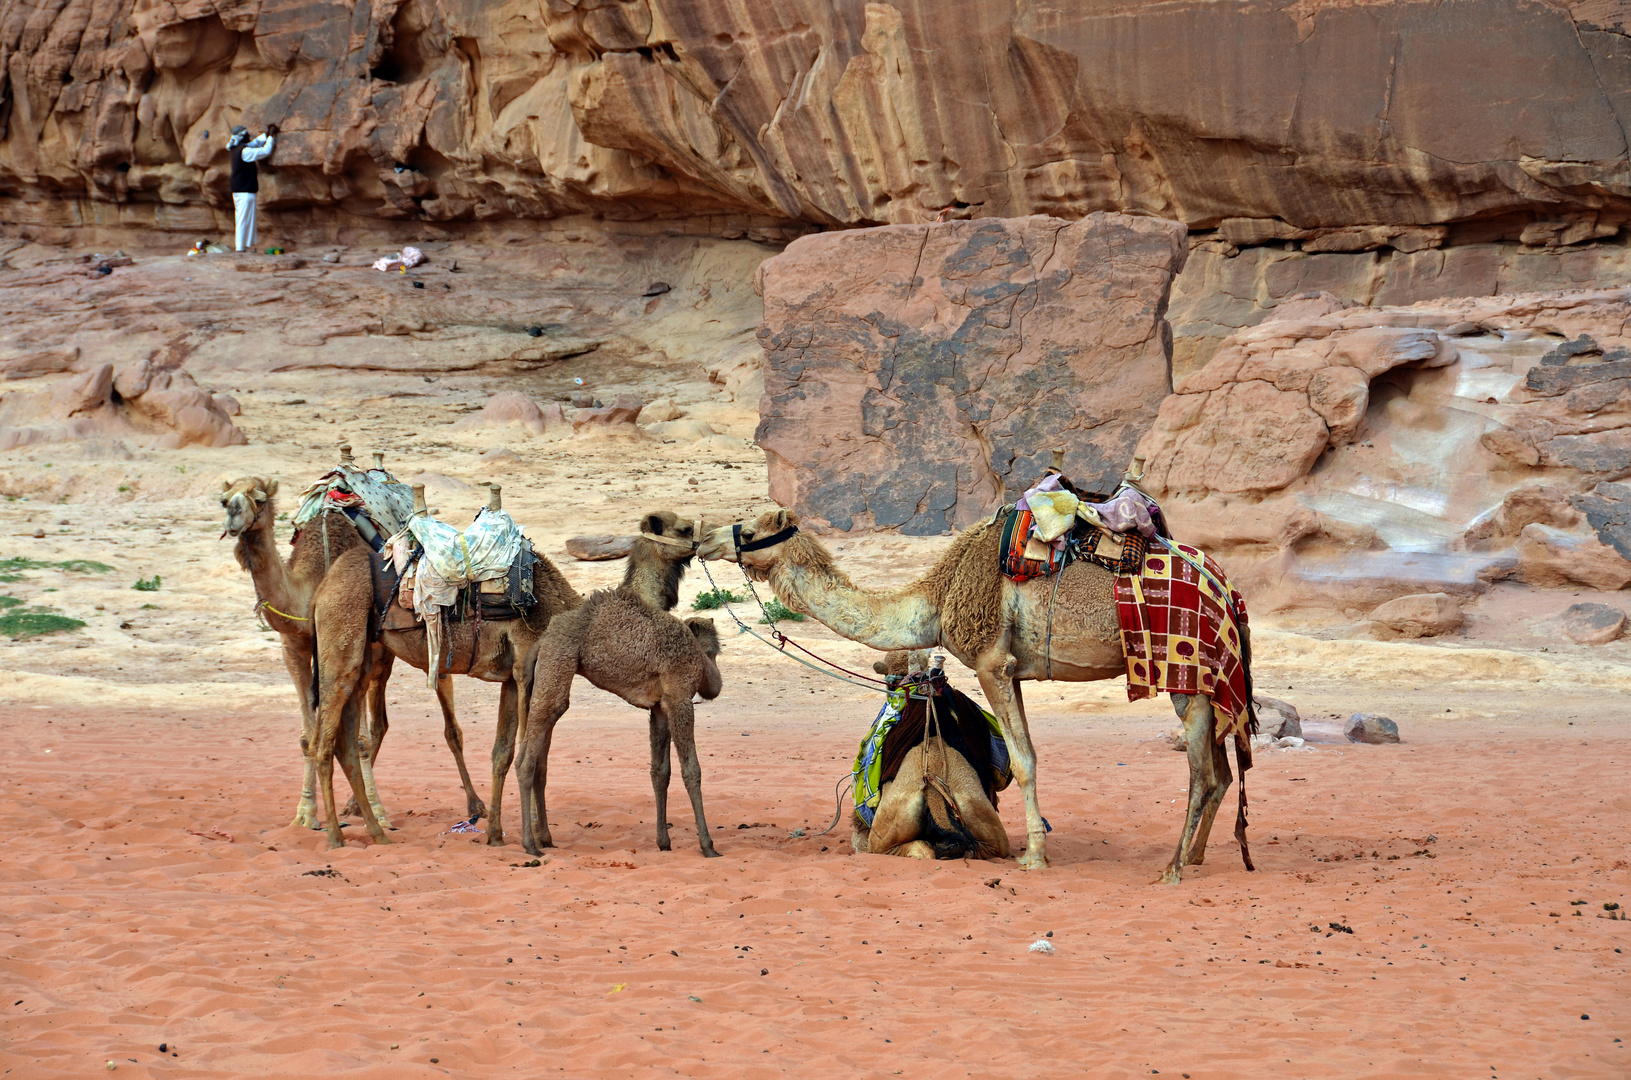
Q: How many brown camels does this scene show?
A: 5